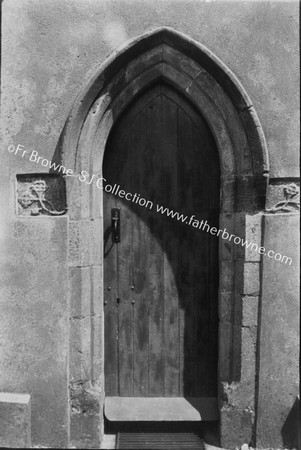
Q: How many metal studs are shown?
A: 4